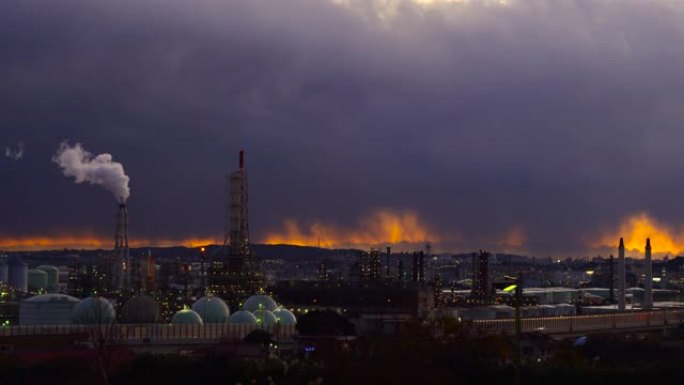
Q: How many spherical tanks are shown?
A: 8